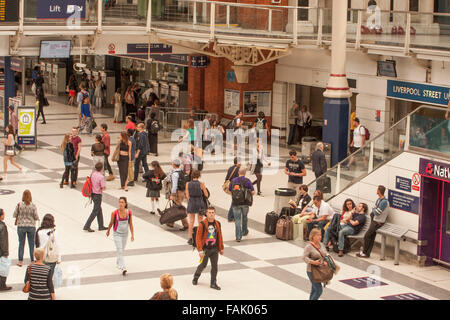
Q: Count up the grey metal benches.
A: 2